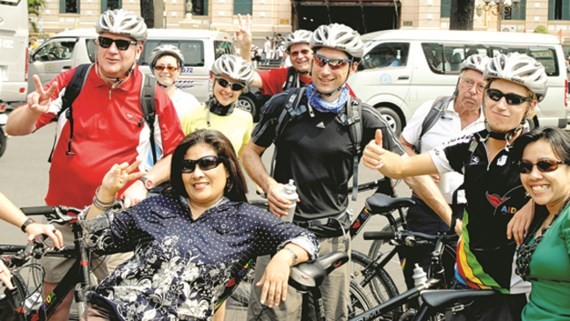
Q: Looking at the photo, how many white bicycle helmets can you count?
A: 7